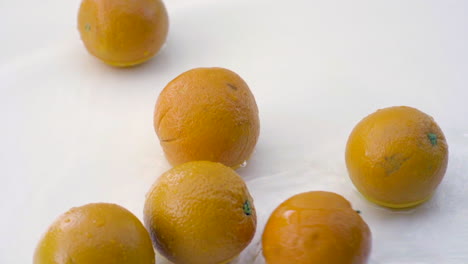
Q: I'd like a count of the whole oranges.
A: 6